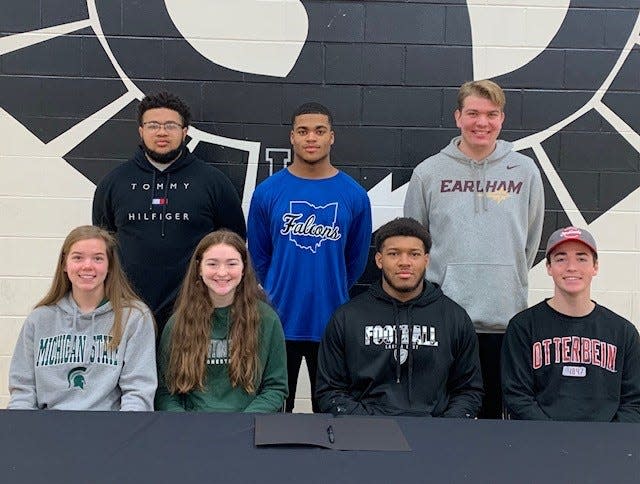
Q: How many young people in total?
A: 7